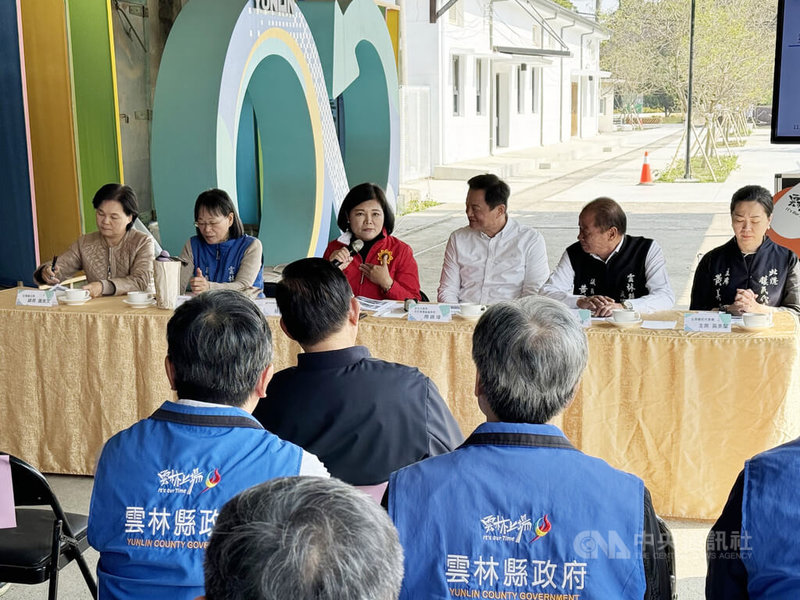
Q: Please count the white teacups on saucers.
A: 5